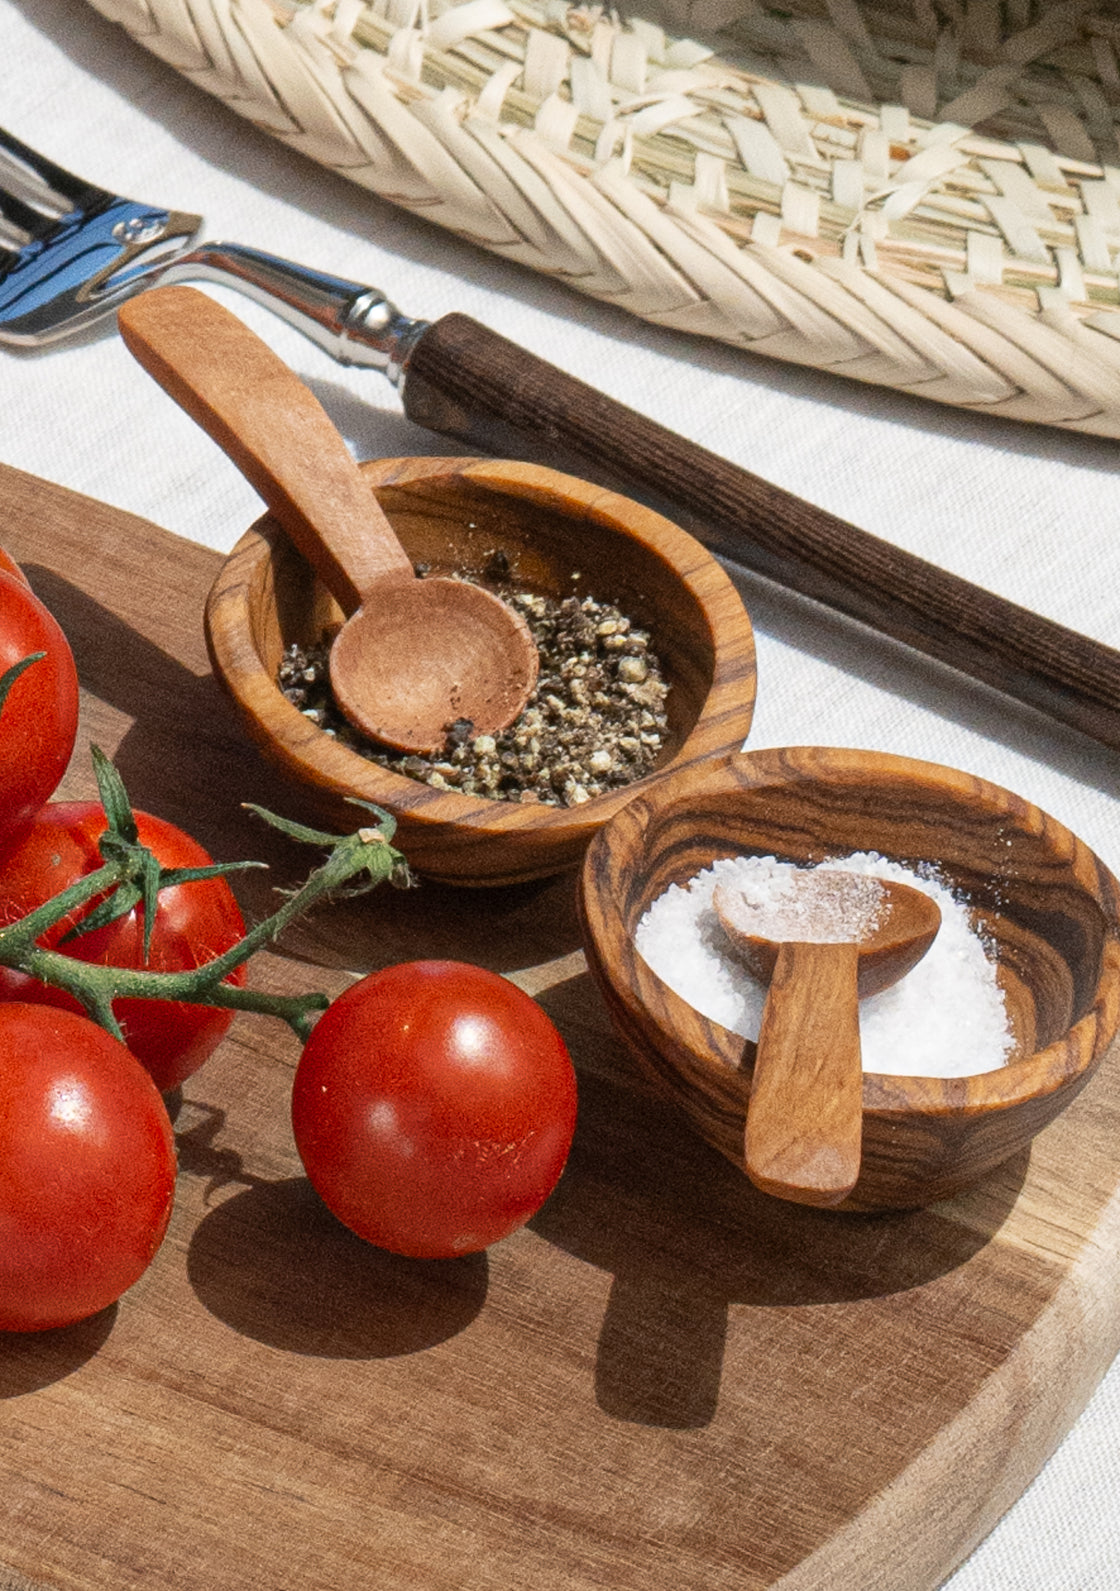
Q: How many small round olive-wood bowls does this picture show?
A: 2